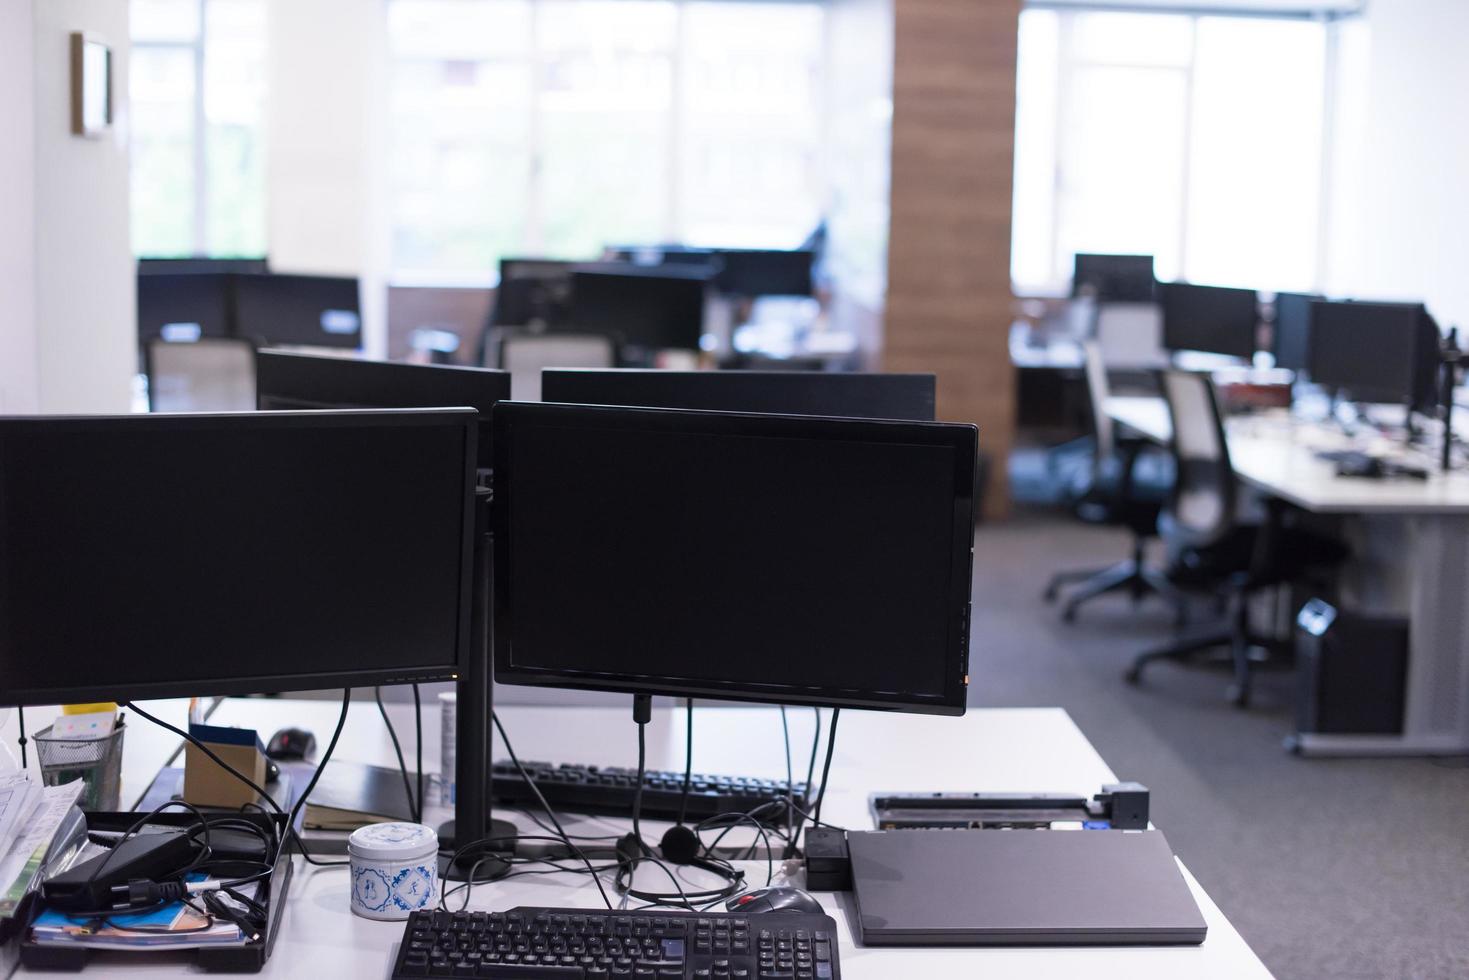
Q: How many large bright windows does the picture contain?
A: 3